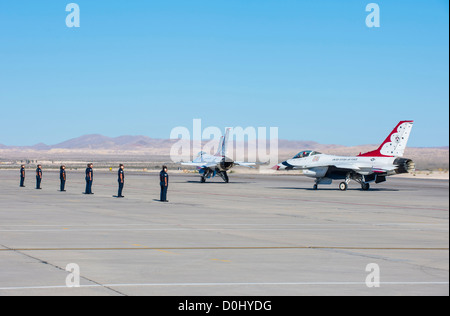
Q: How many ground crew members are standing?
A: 6